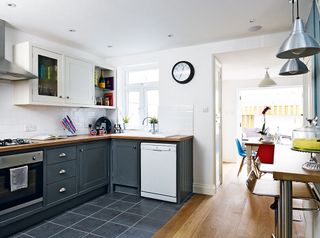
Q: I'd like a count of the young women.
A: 0